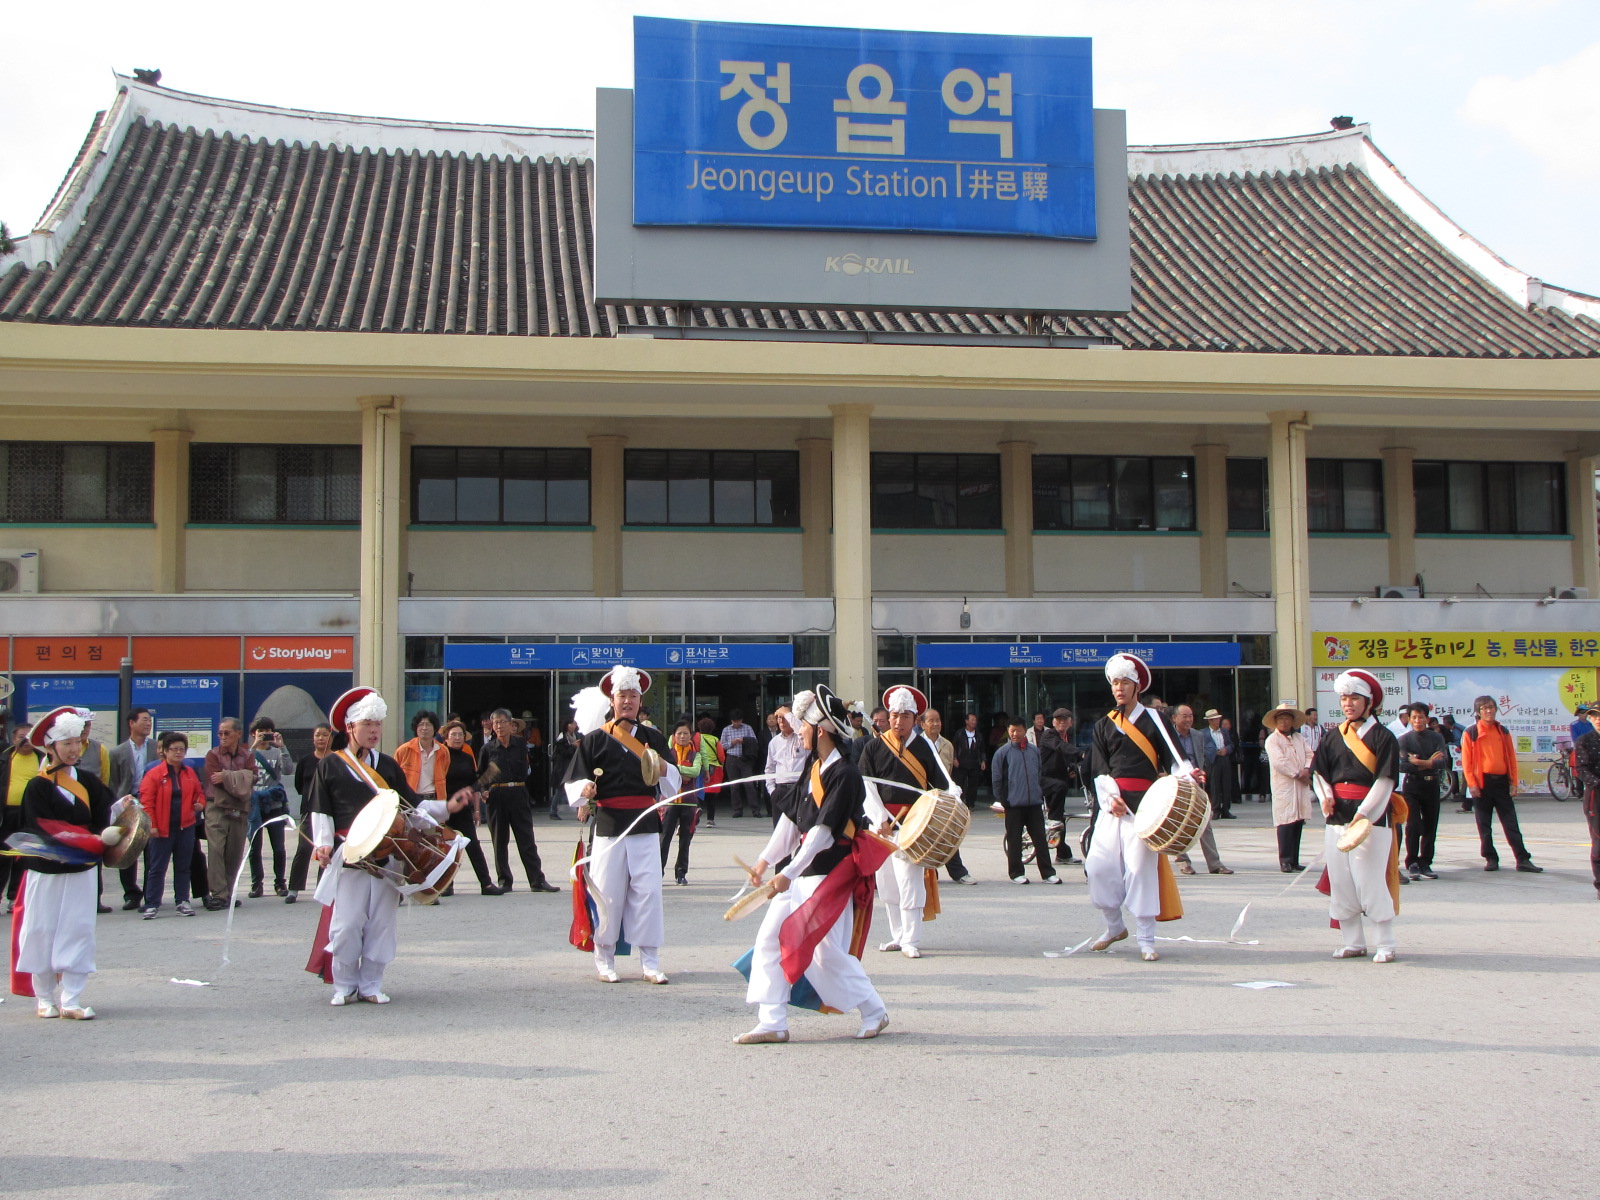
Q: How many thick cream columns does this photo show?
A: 3